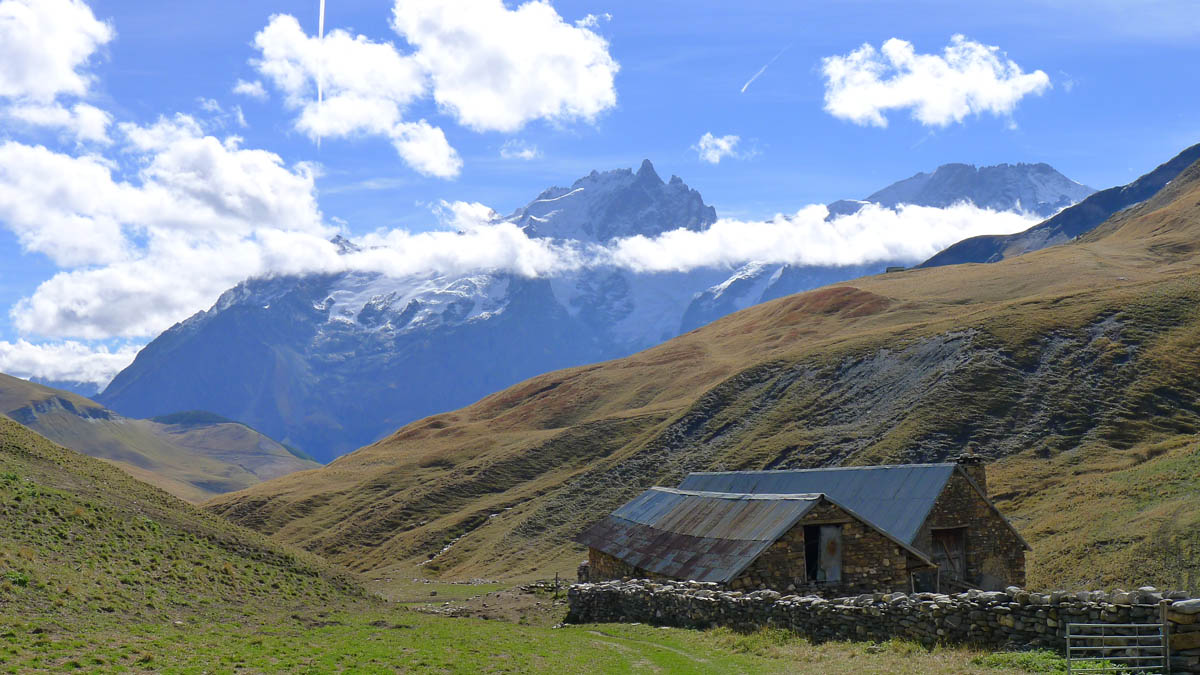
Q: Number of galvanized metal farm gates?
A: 1